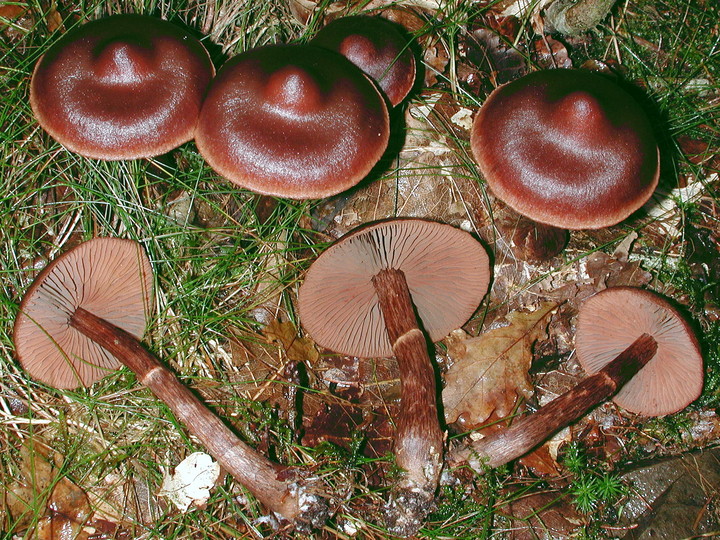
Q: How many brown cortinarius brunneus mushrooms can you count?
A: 7